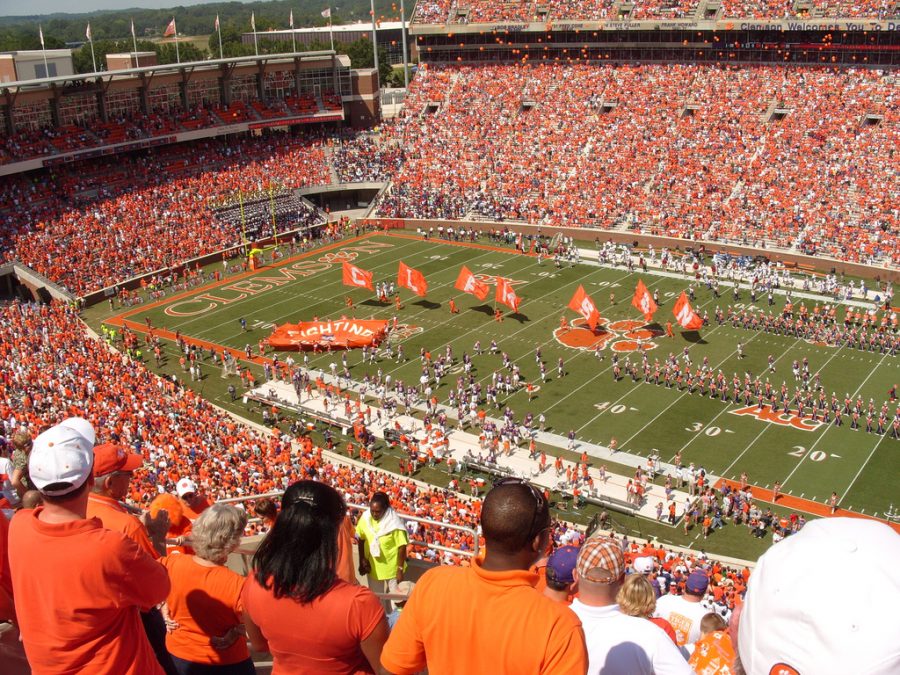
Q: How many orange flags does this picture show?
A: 7